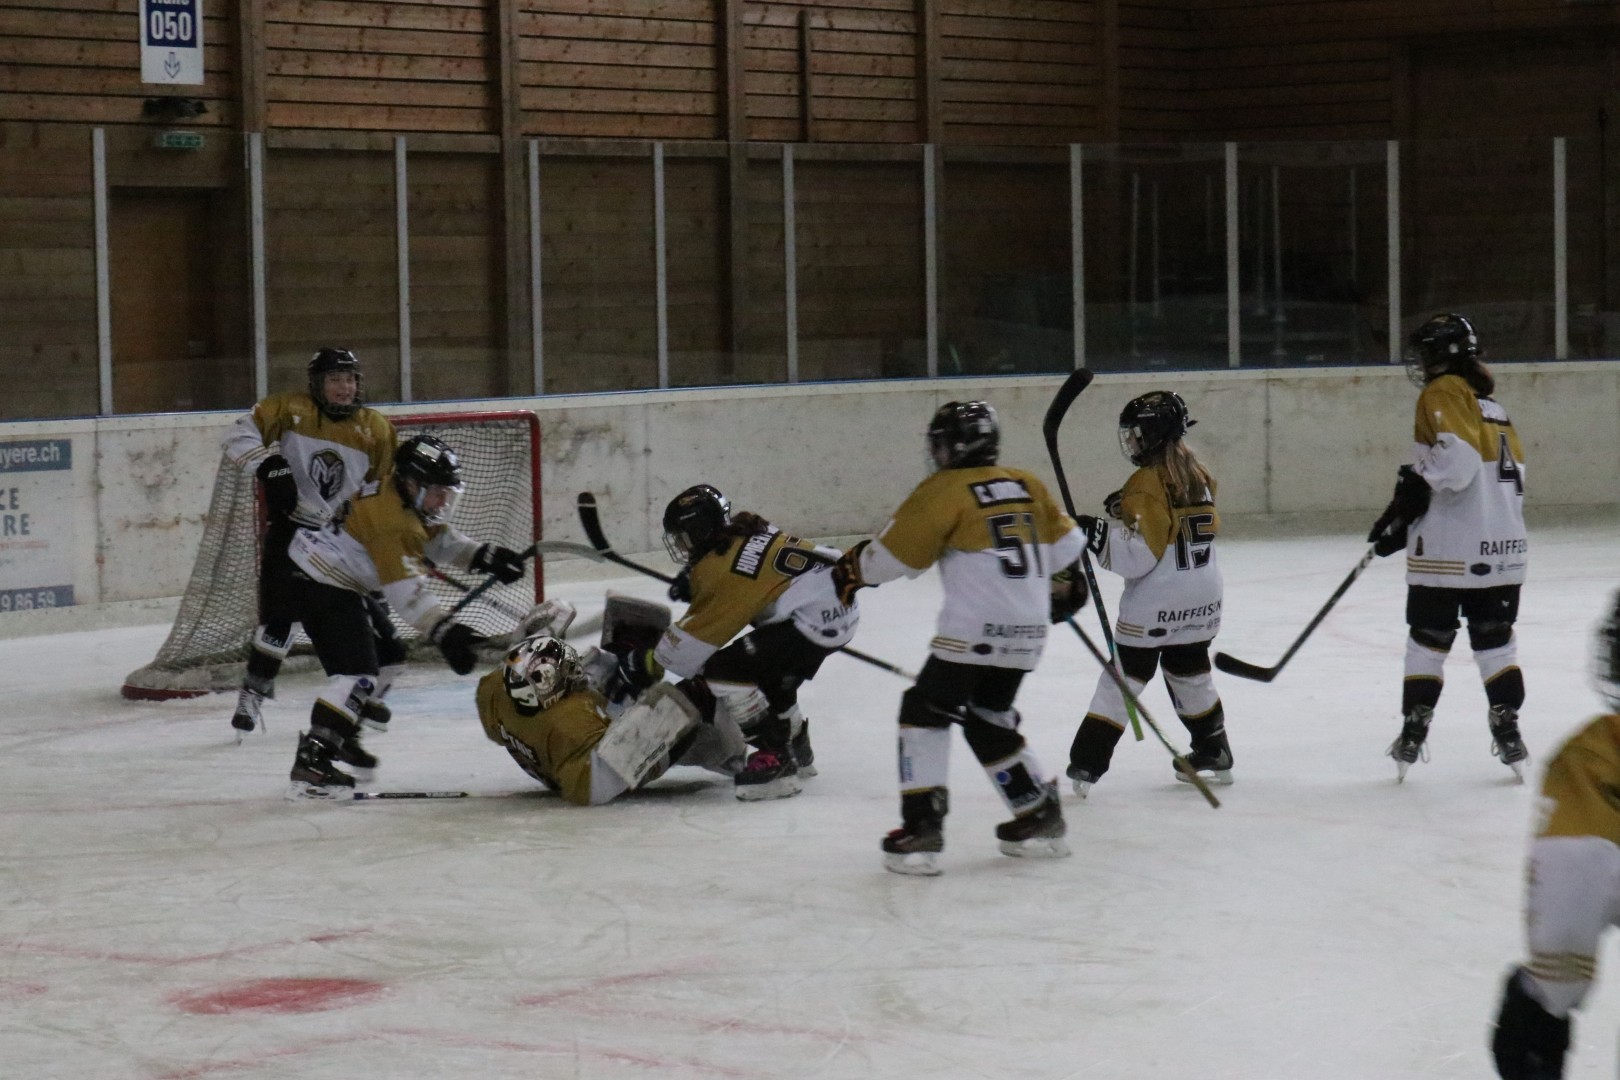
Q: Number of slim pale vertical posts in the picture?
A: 11